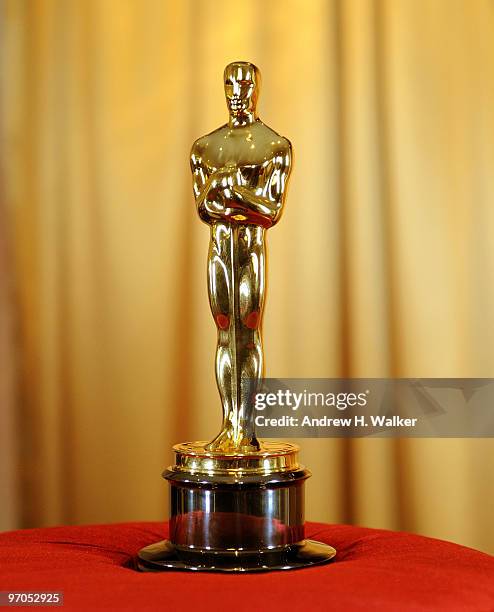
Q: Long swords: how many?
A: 1